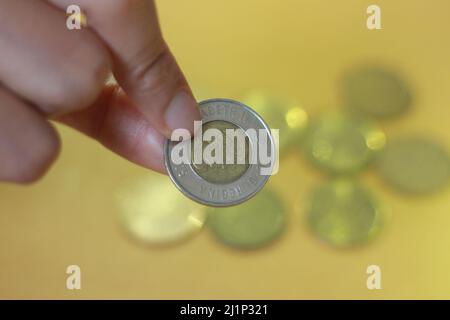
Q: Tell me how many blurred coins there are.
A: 7